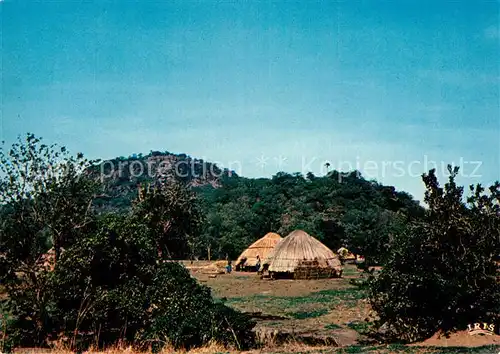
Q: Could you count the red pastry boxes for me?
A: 0